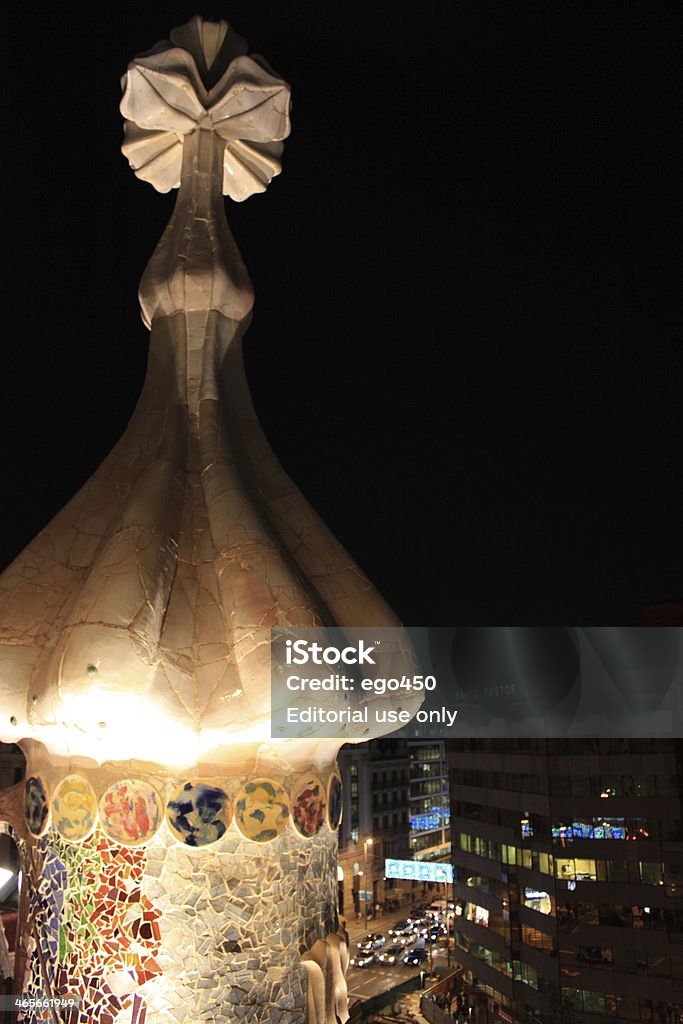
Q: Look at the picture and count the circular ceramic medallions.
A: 7